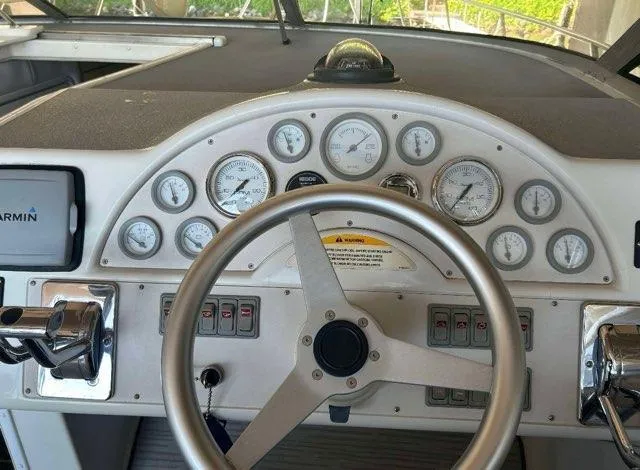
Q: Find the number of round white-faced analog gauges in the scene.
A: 11